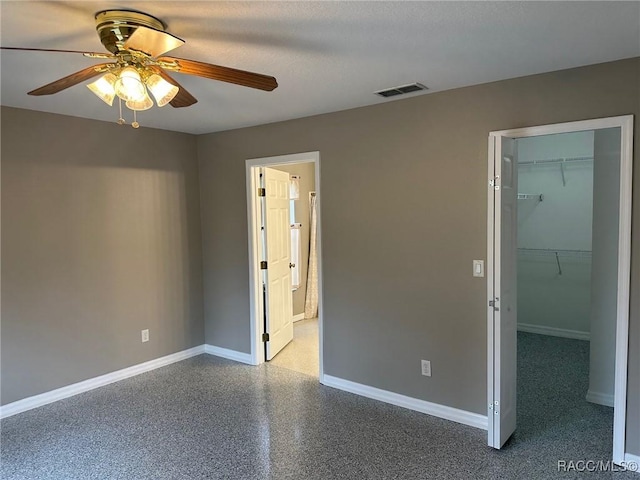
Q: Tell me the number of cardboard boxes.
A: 0